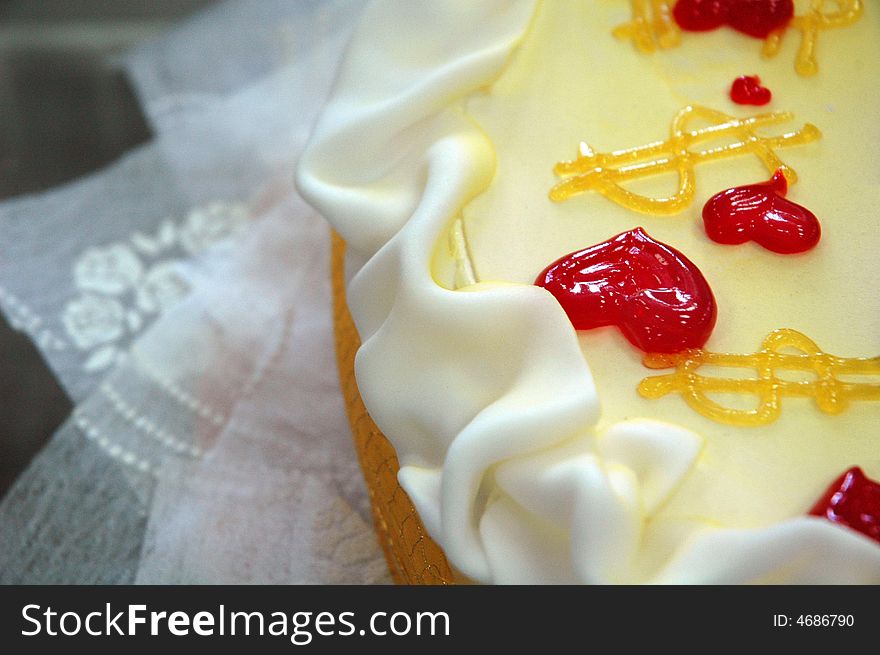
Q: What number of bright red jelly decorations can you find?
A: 5